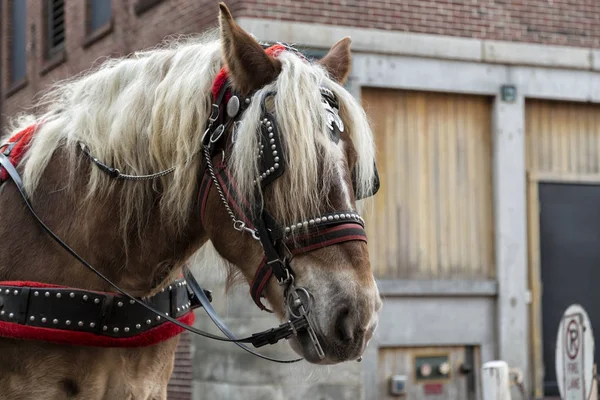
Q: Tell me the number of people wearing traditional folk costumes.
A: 0